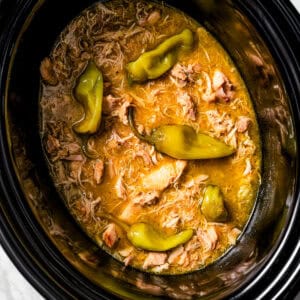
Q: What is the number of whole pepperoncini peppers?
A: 5